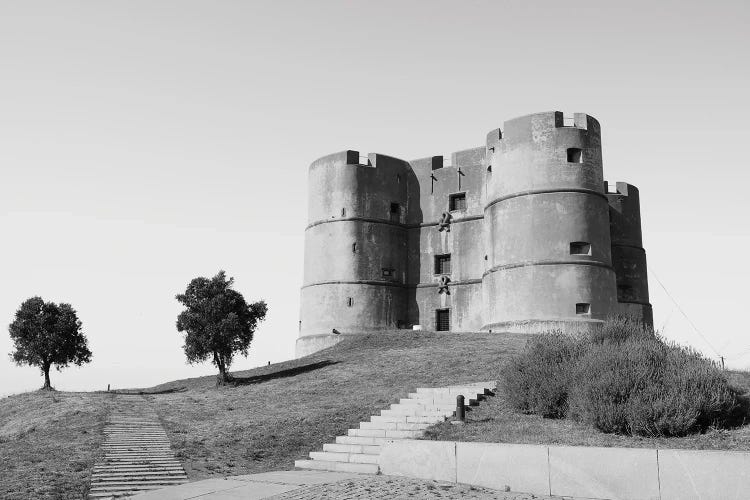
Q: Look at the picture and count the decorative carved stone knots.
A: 2